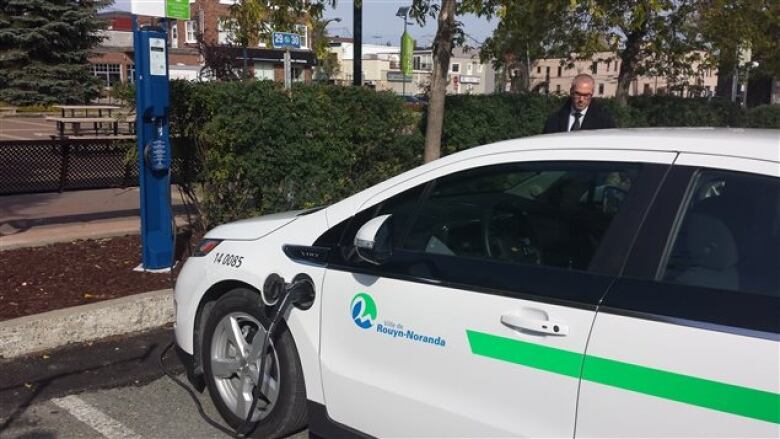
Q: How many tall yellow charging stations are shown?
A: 0